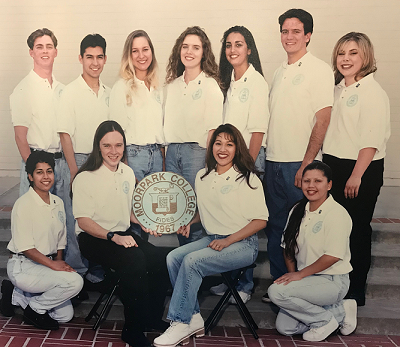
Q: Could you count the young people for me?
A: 11